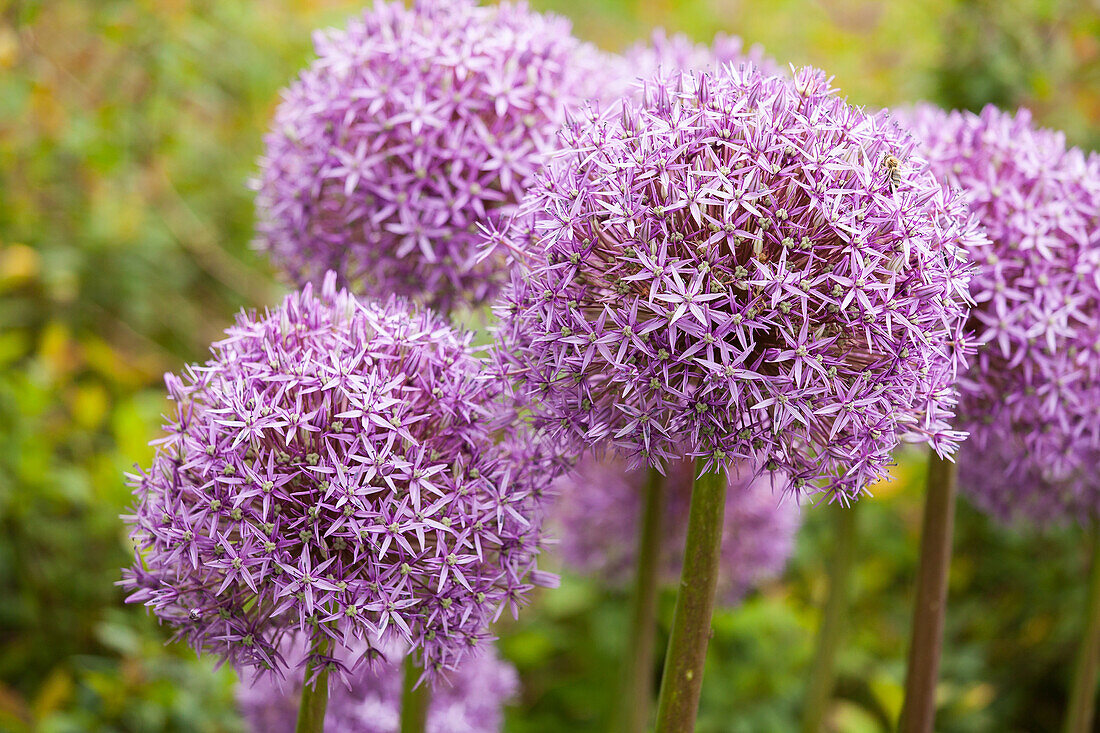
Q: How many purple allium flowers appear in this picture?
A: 7